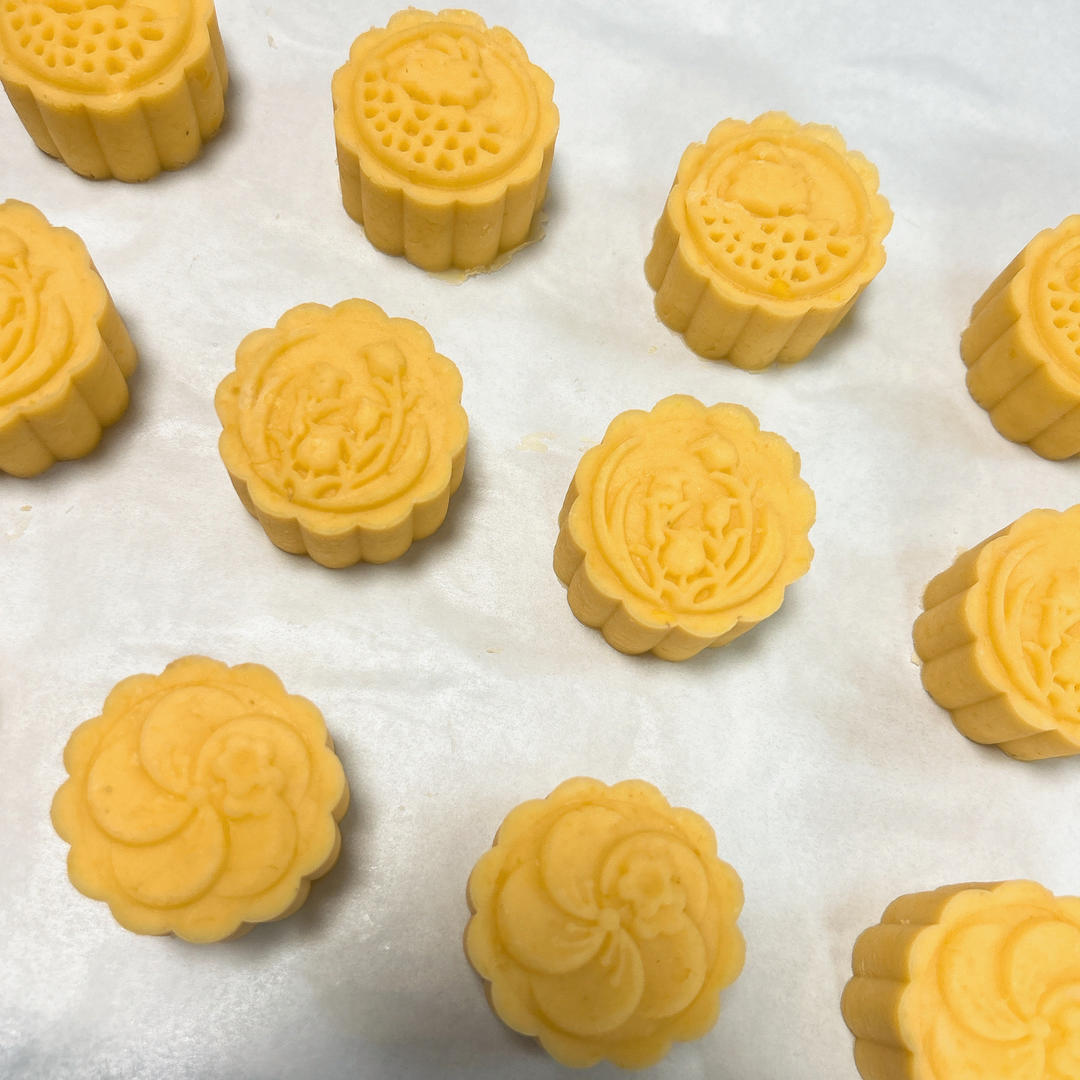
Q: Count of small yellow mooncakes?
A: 11